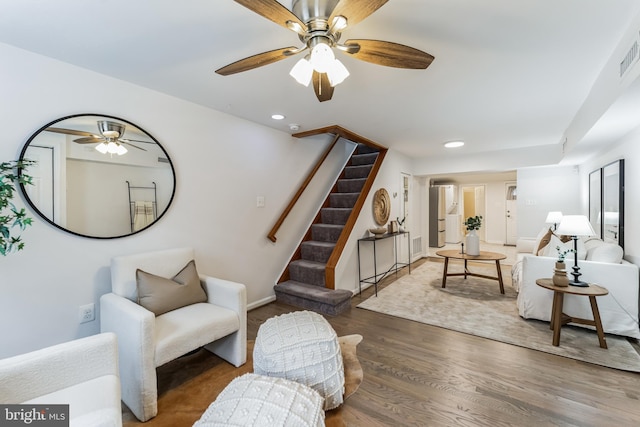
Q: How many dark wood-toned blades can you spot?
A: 5